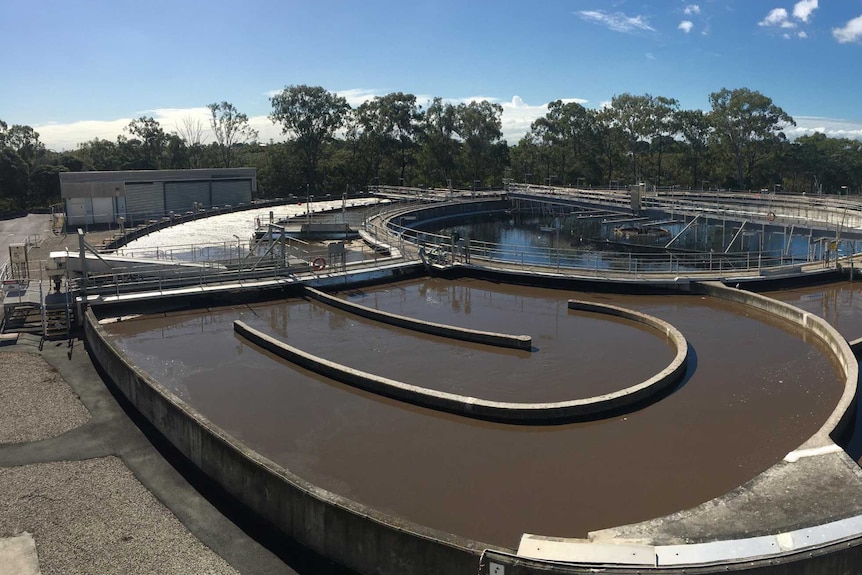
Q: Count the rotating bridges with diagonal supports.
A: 1